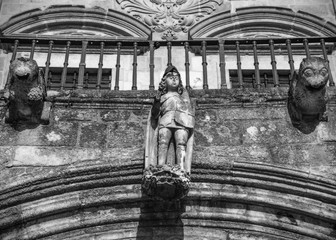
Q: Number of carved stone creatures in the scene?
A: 2